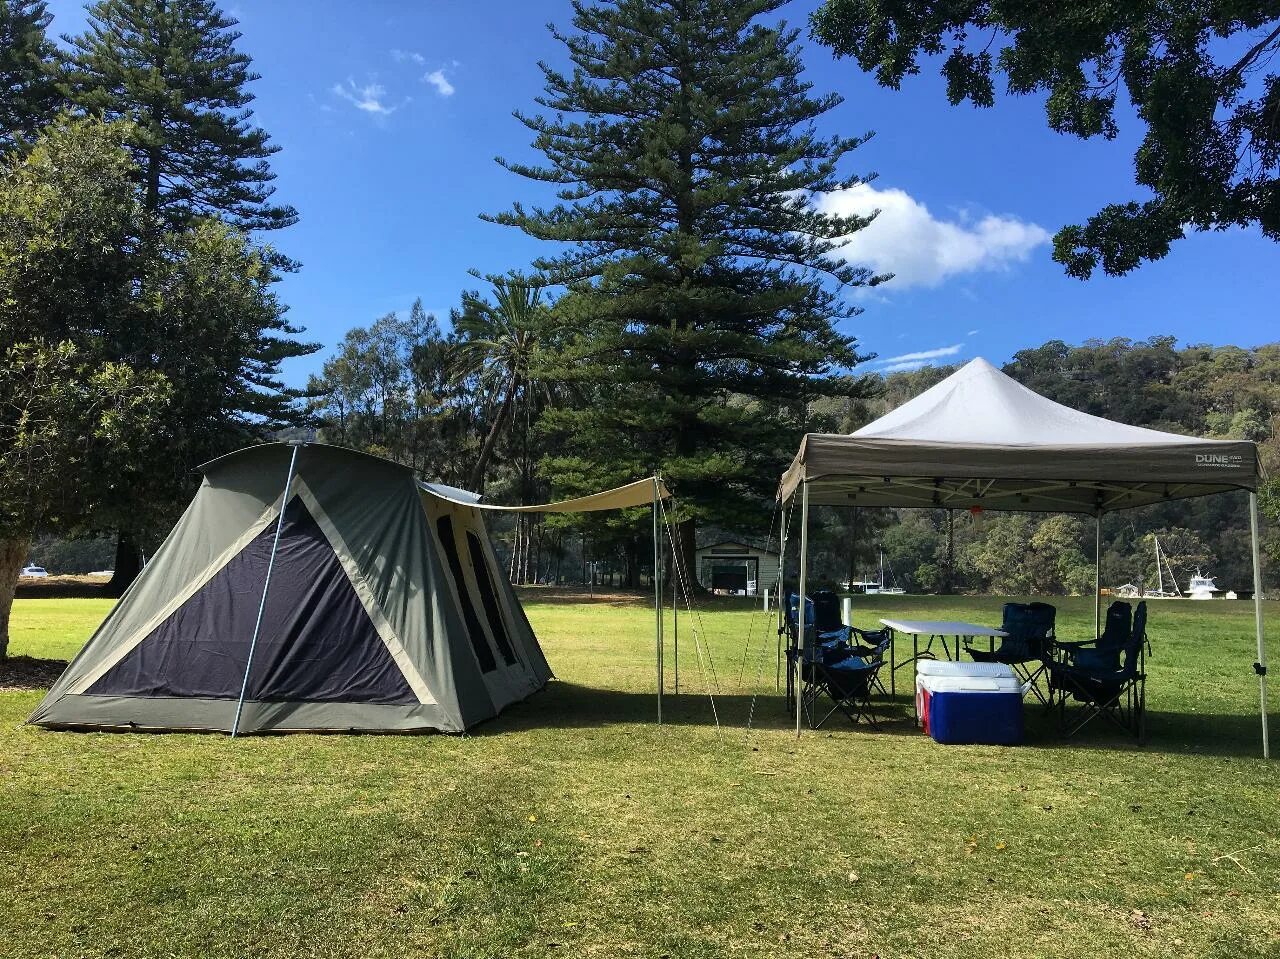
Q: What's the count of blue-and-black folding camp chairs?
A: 5